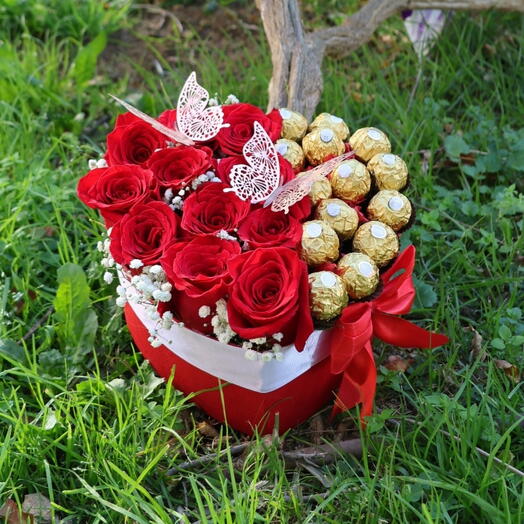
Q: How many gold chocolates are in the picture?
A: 14